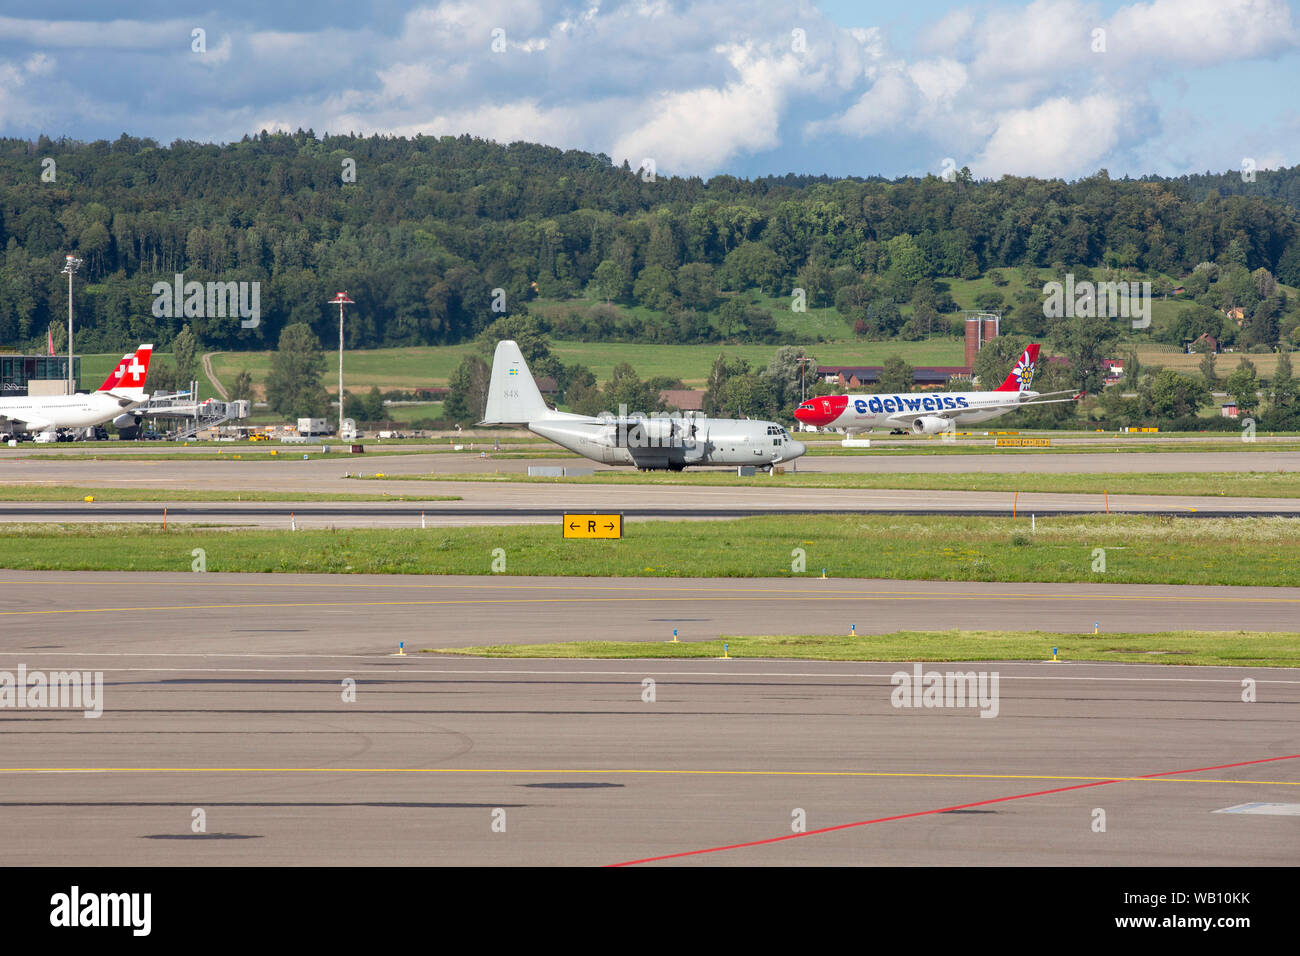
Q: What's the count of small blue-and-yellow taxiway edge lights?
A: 7